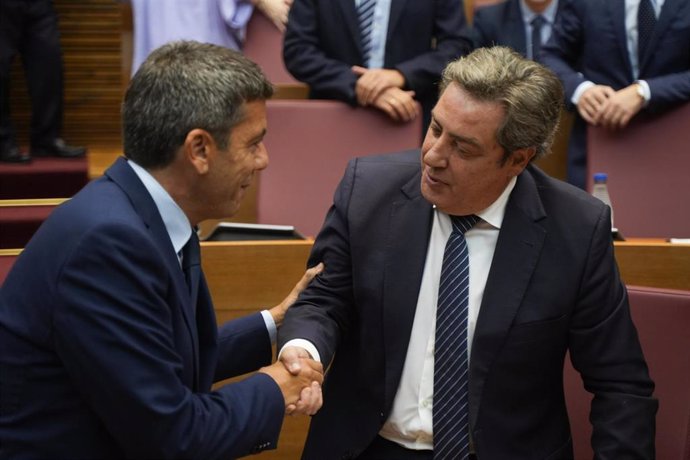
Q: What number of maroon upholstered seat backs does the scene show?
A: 4